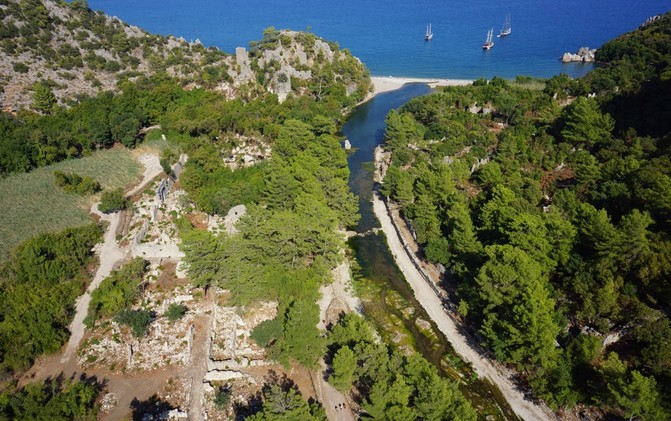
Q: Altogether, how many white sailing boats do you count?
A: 3